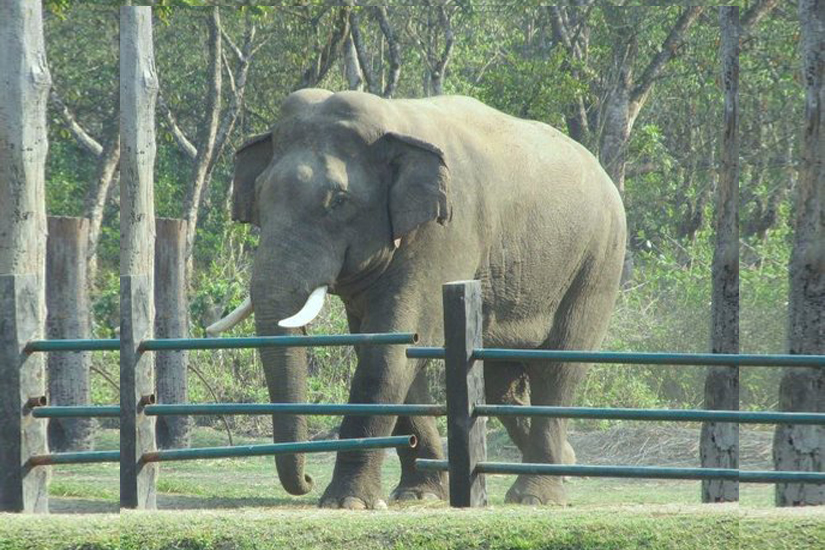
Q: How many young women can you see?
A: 0